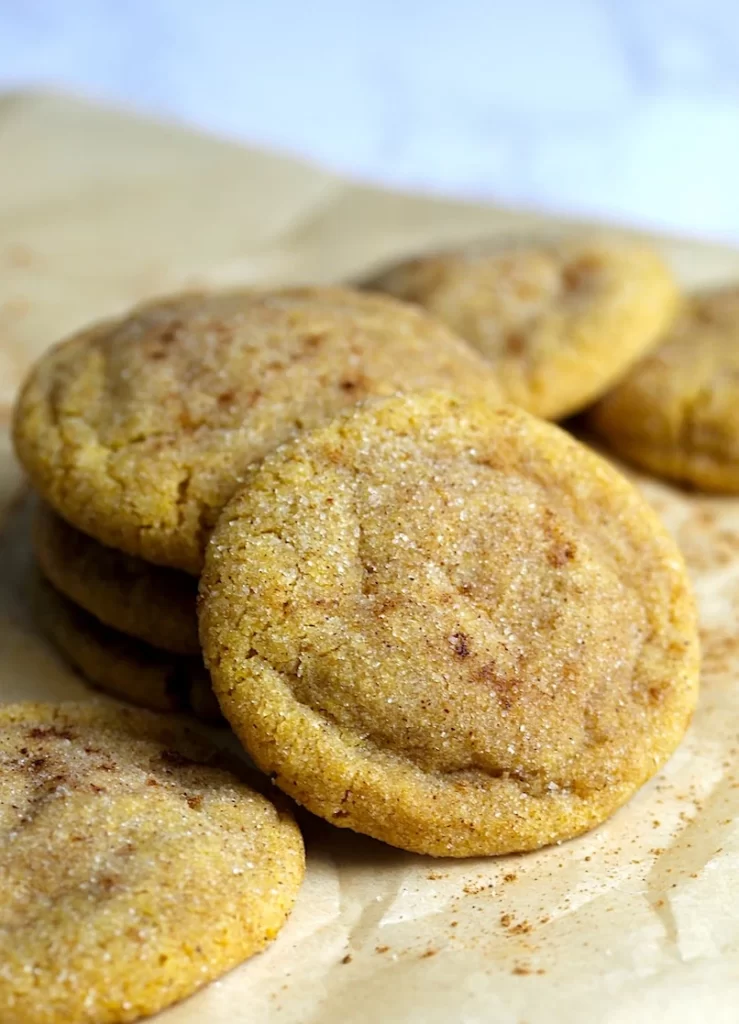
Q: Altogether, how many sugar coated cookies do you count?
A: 7